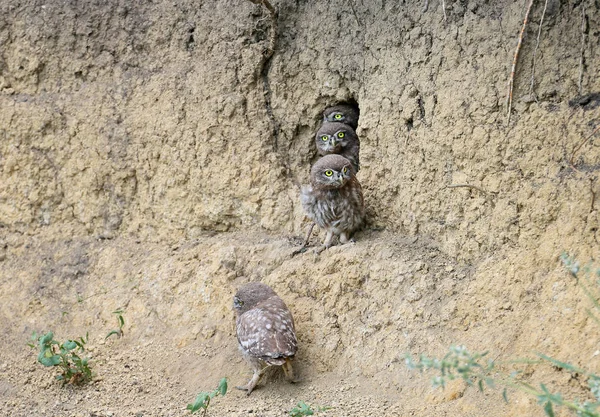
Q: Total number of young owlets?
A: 4